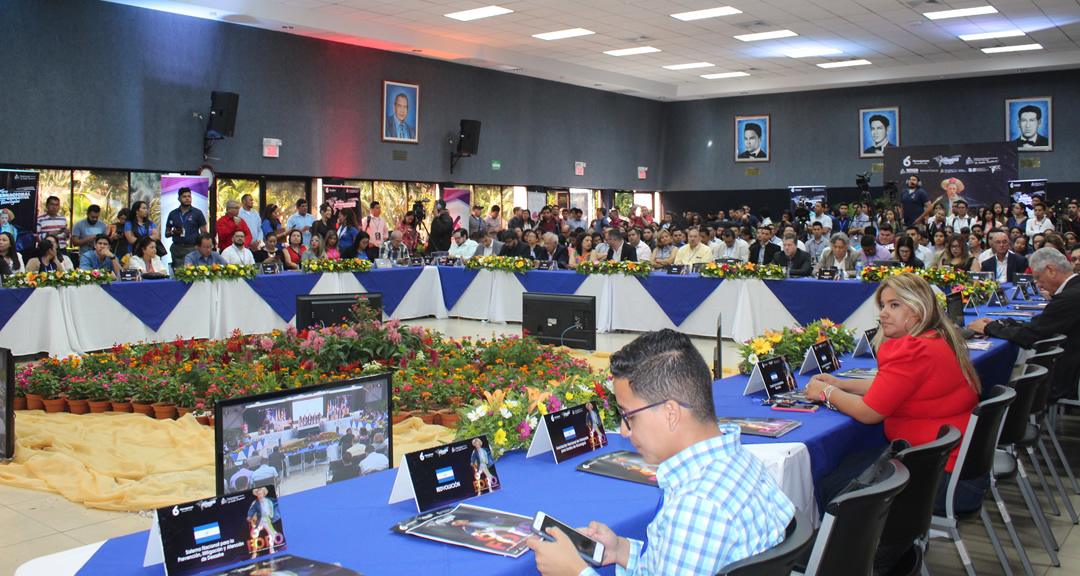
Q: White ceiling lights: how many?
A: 12